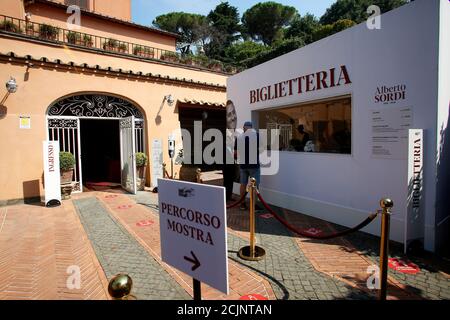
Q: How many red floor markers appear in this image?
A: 7